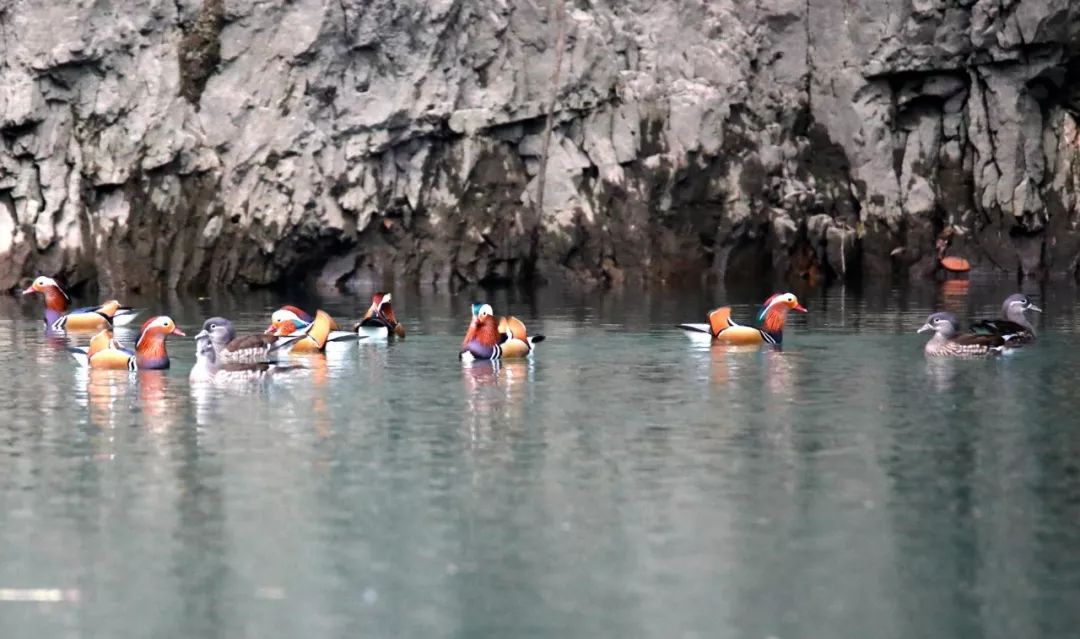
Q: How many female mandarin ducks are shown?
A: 4